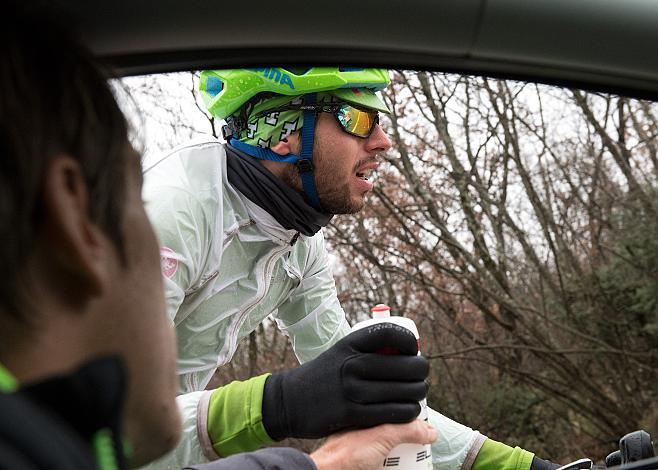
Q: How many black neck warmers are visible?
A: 1